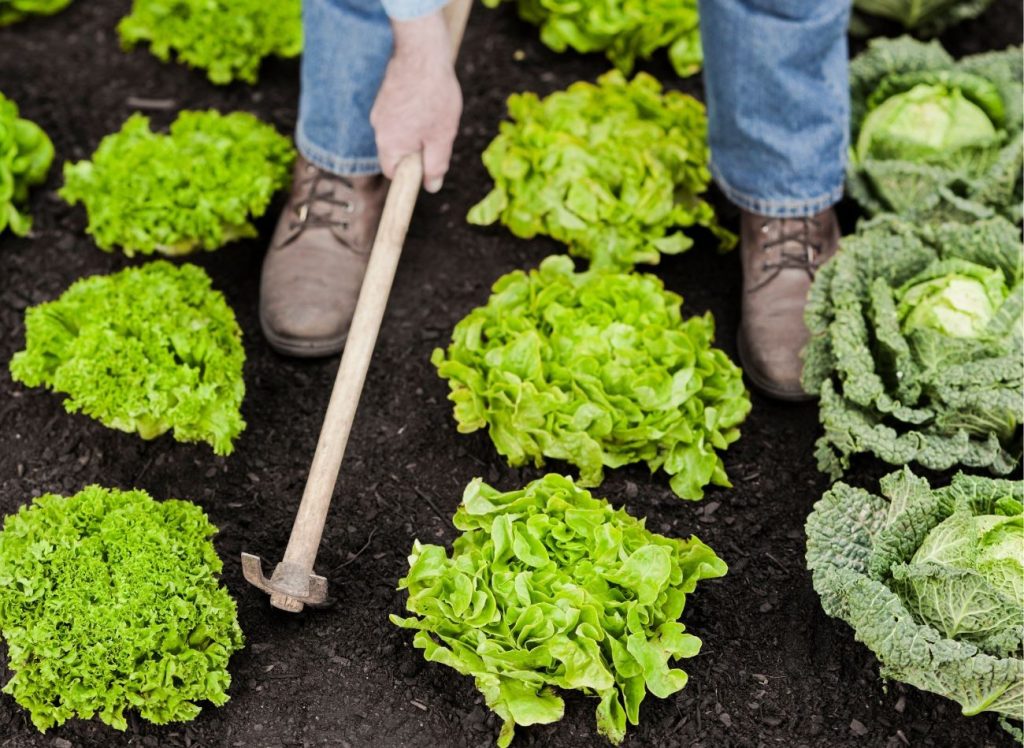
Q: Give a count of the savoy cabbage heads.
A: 3